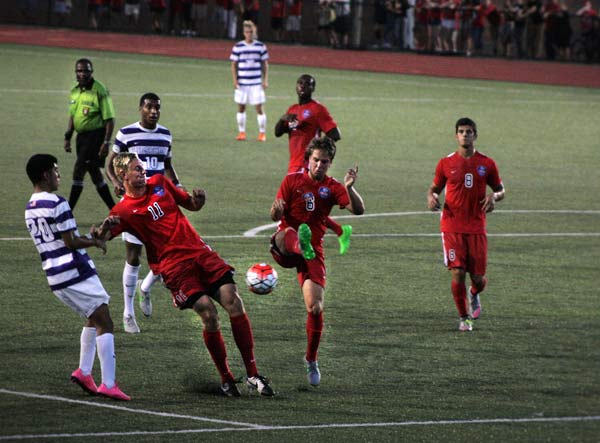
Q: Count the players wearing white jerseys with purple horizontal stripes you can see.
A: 3